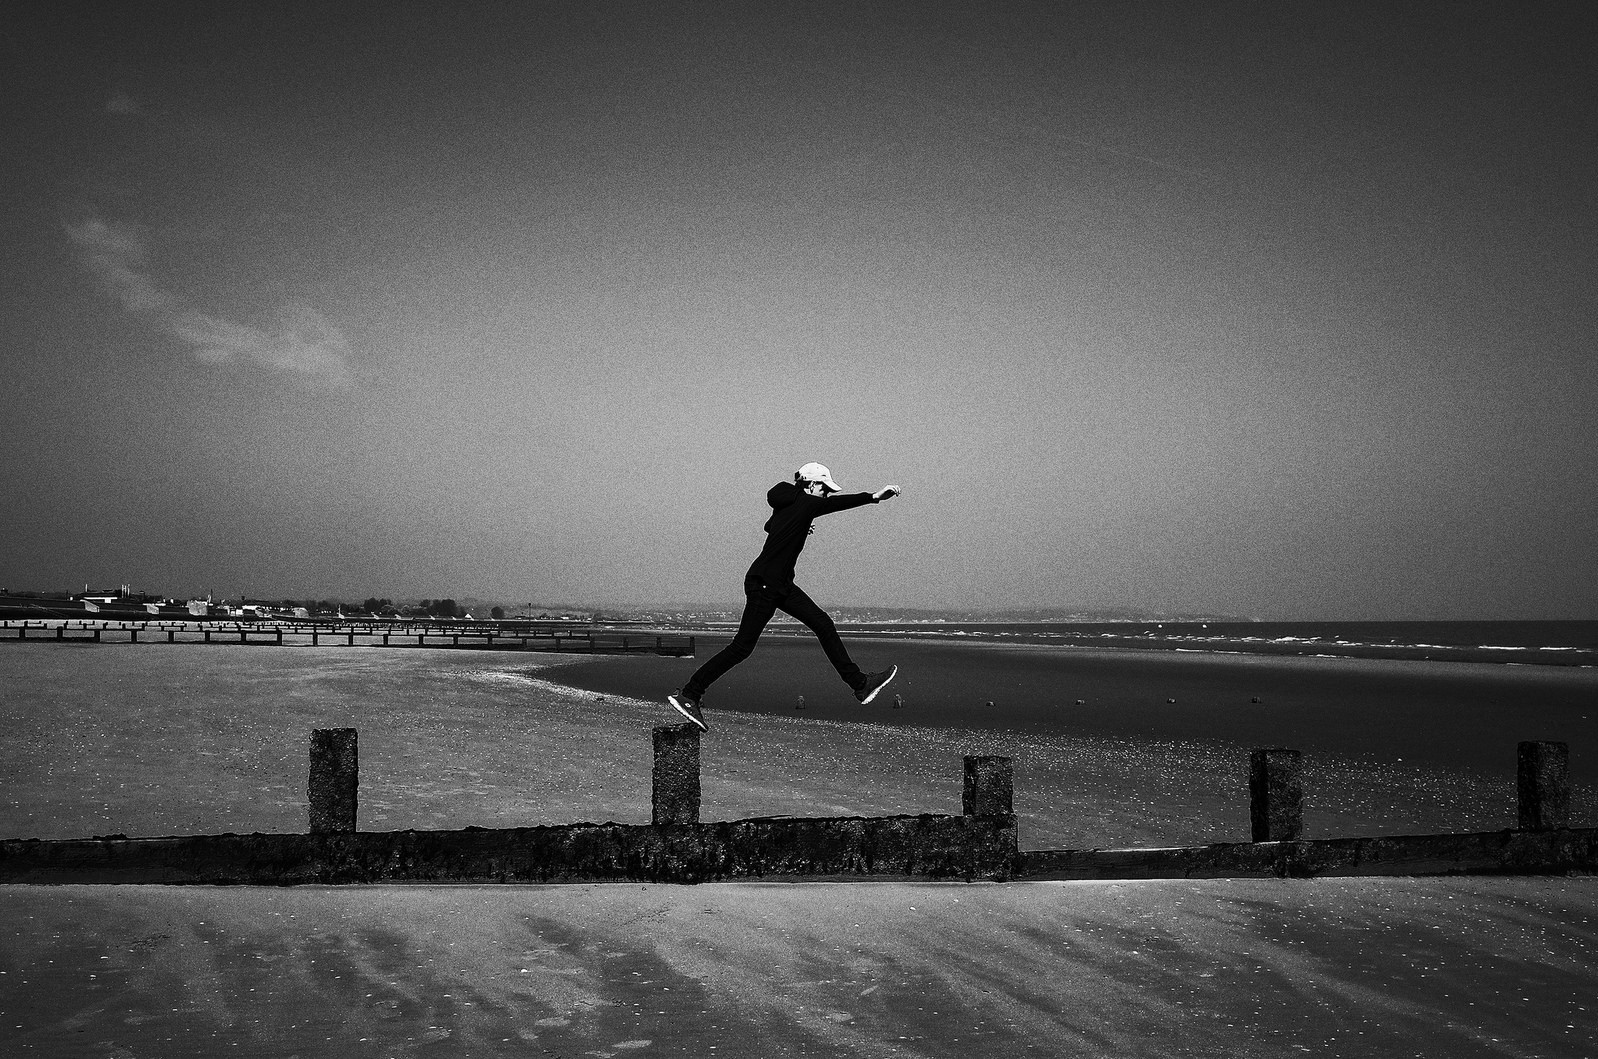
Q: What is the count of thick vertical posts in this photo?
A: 5